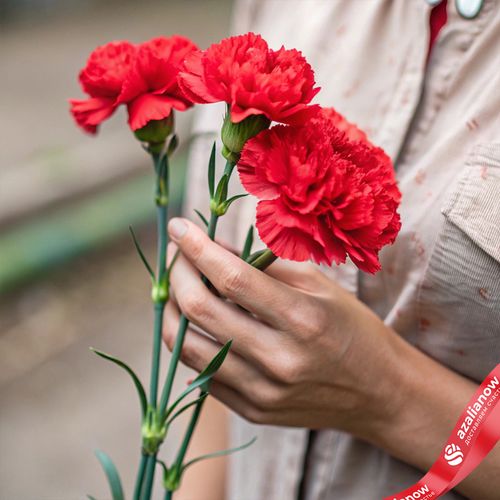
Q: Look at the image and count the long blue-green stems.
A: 3